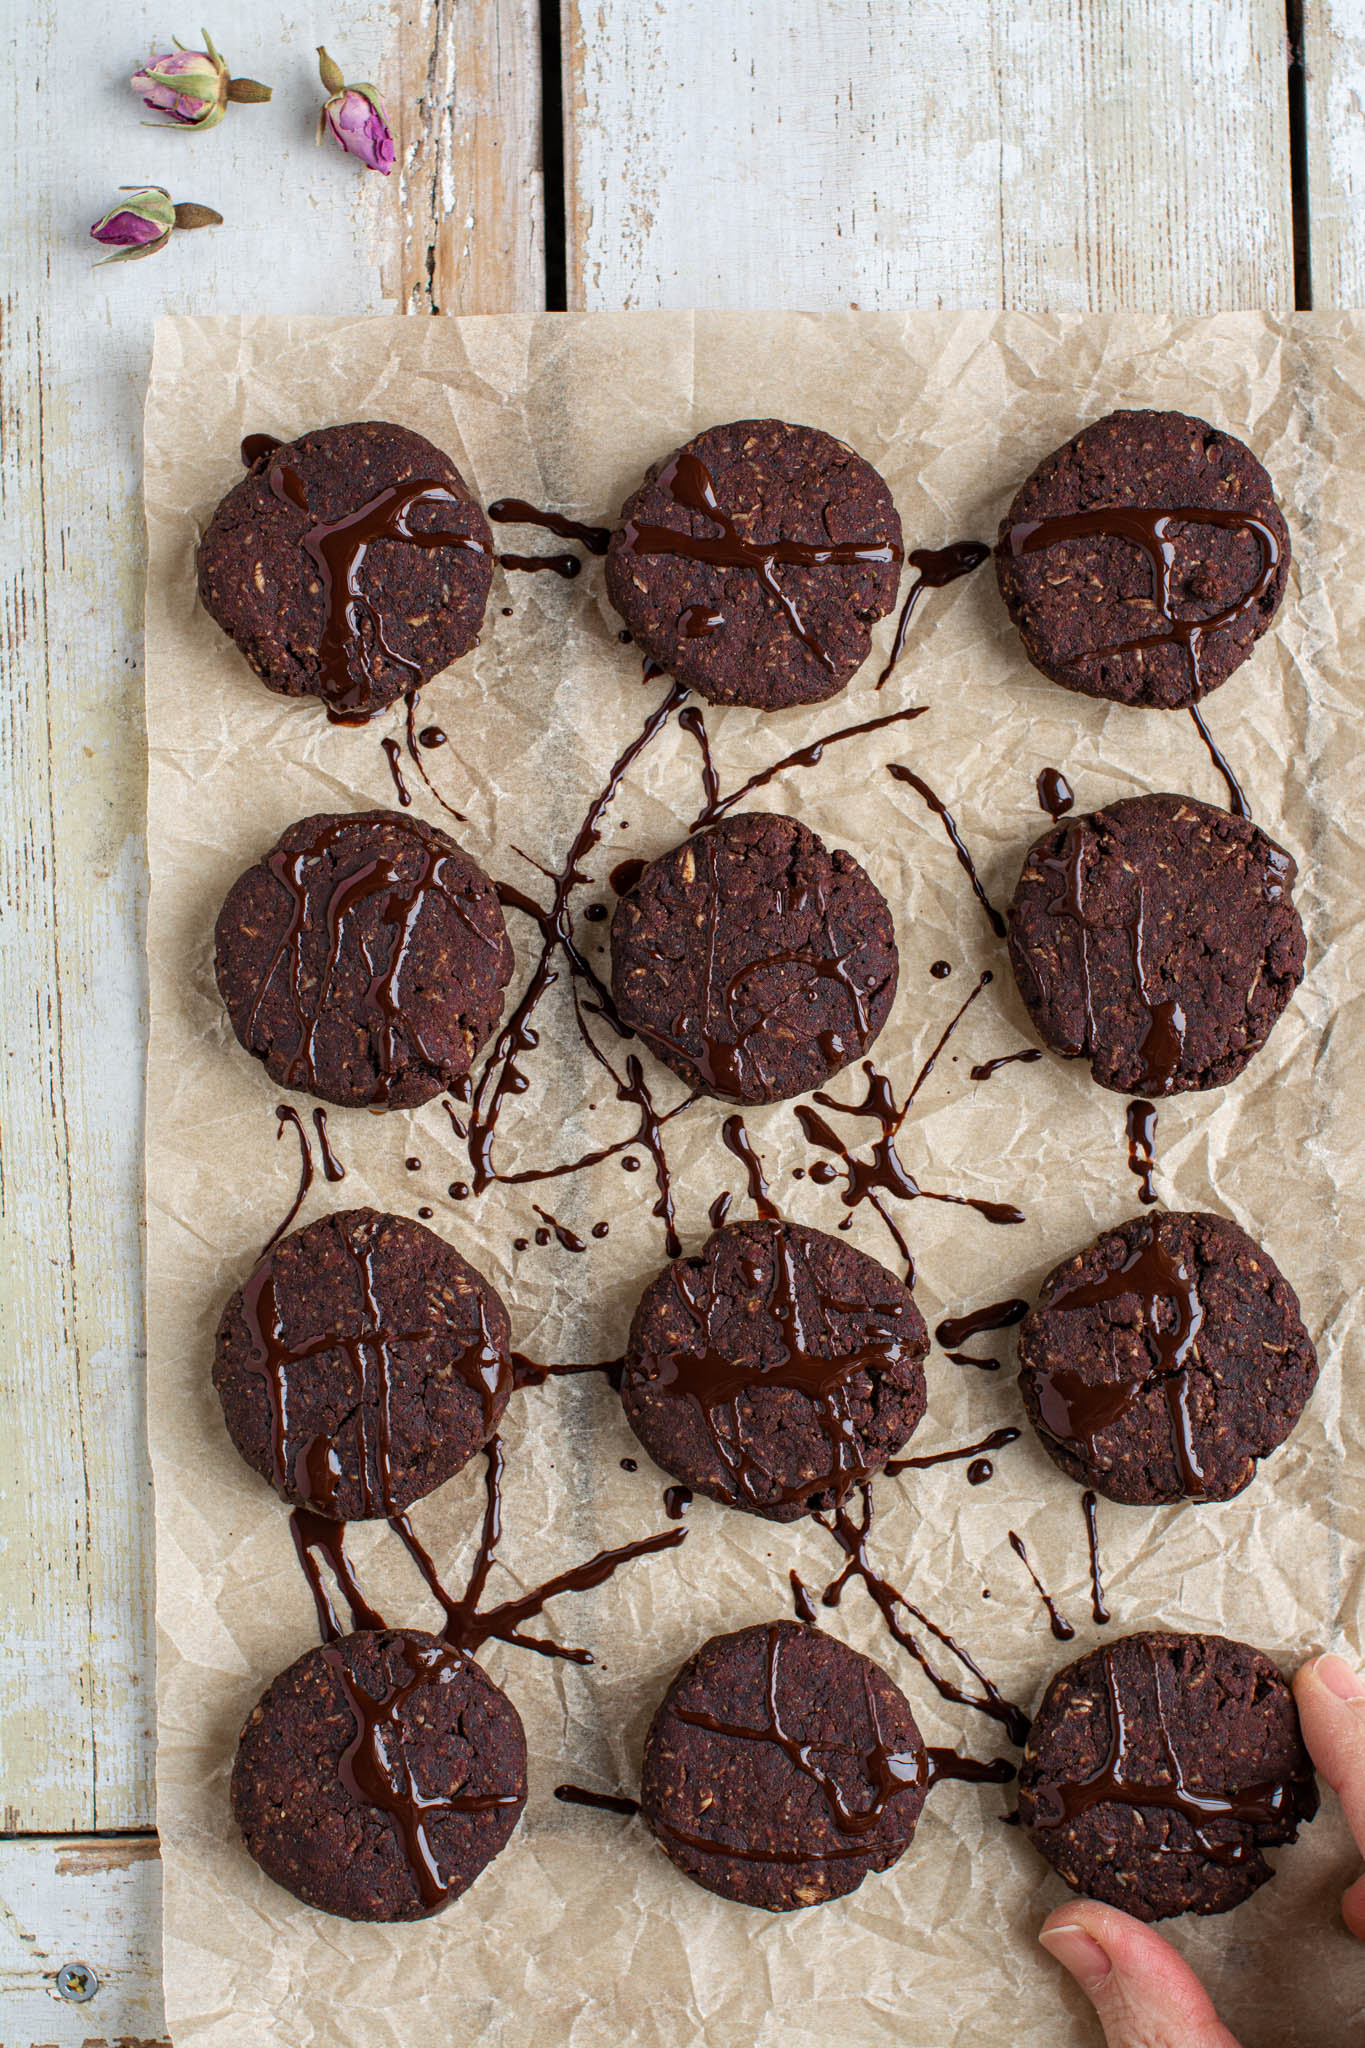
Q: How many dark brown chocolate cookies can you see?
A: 12